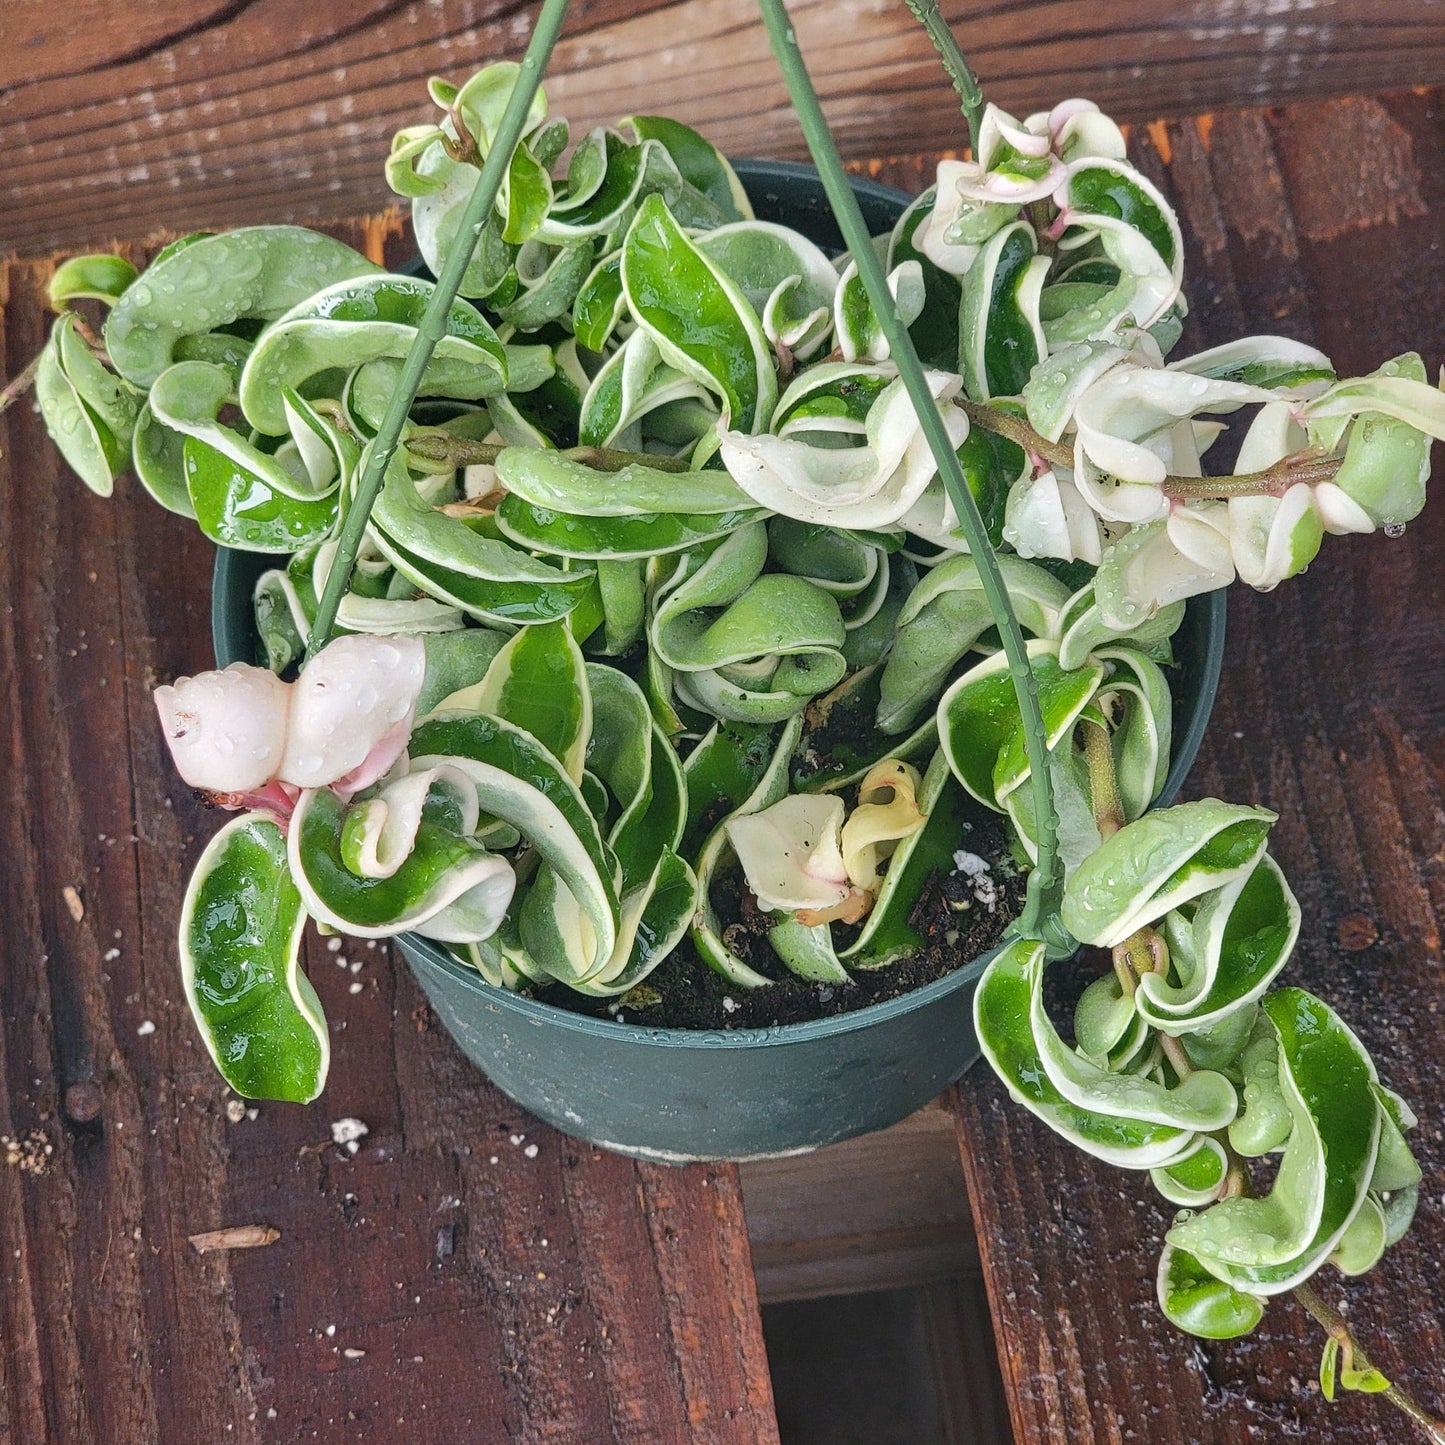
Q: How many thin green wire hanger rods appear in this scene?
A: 3